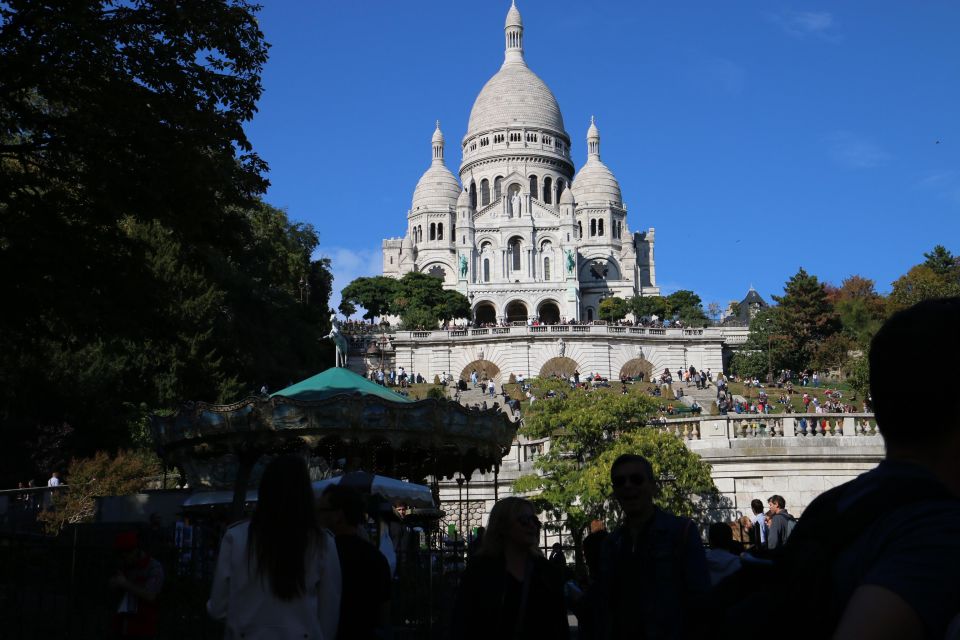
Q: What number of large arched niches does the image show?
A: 3